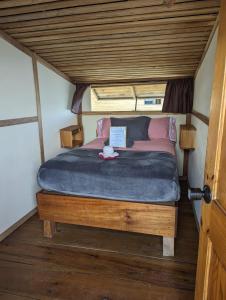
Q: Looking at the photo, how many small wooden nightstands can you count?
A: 2